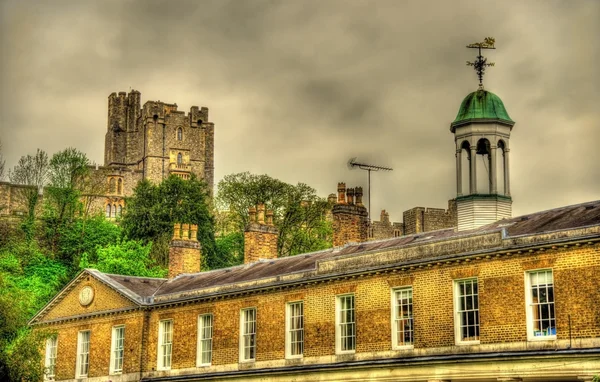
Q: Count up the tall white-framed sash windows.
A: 11